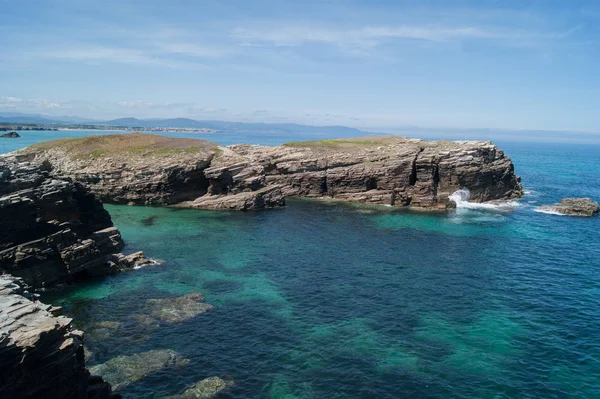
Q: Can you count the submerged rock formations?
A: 3